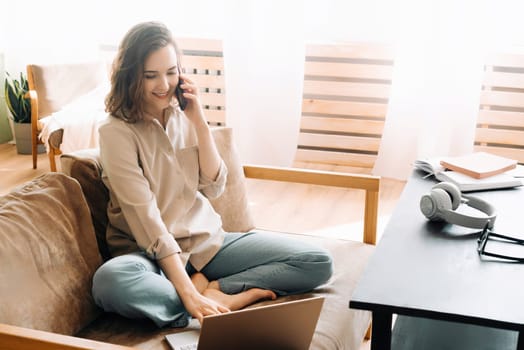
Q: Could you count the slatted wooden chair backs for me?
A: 3